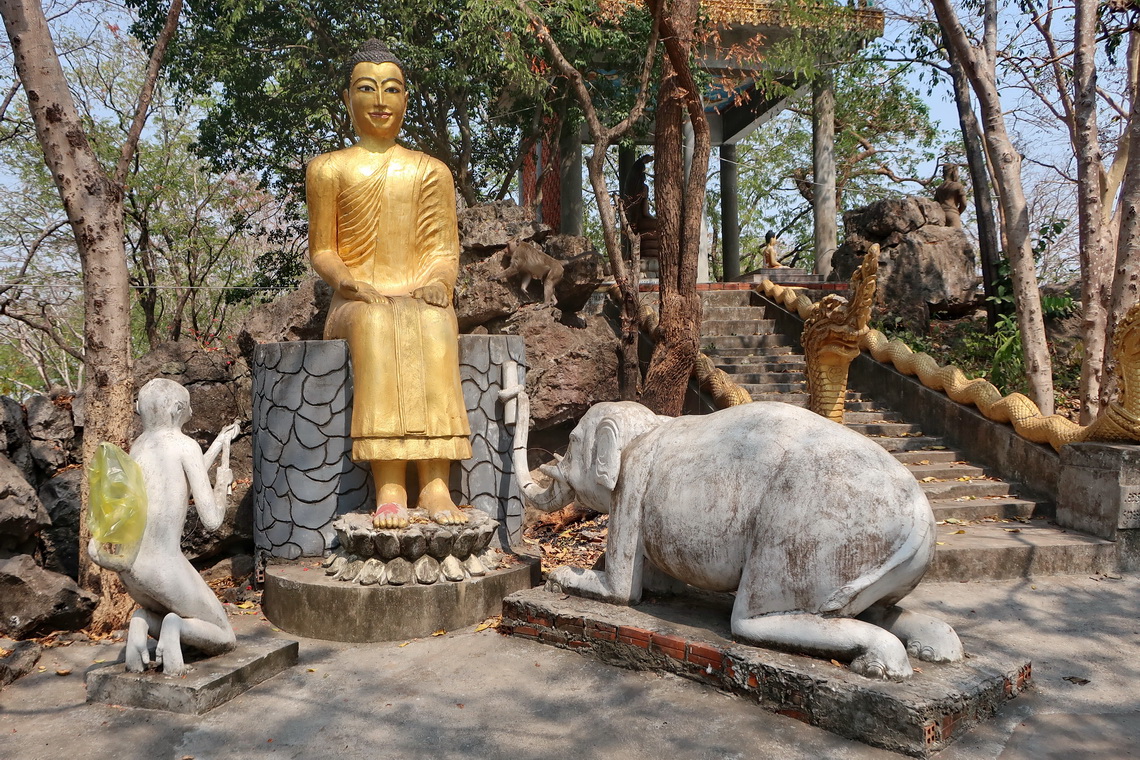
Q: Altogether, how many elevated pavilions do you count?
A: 1